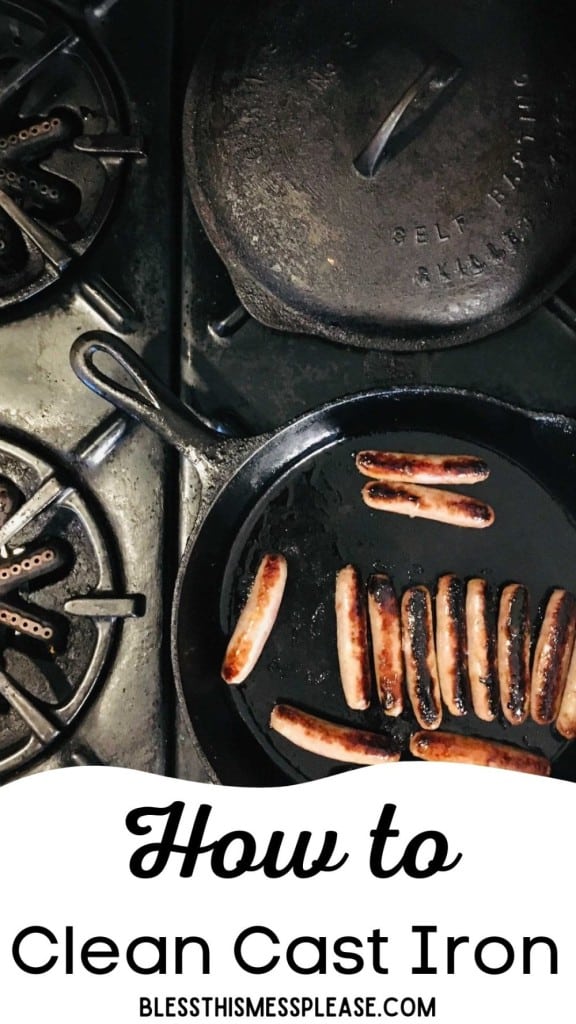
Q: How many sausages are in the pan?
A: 13